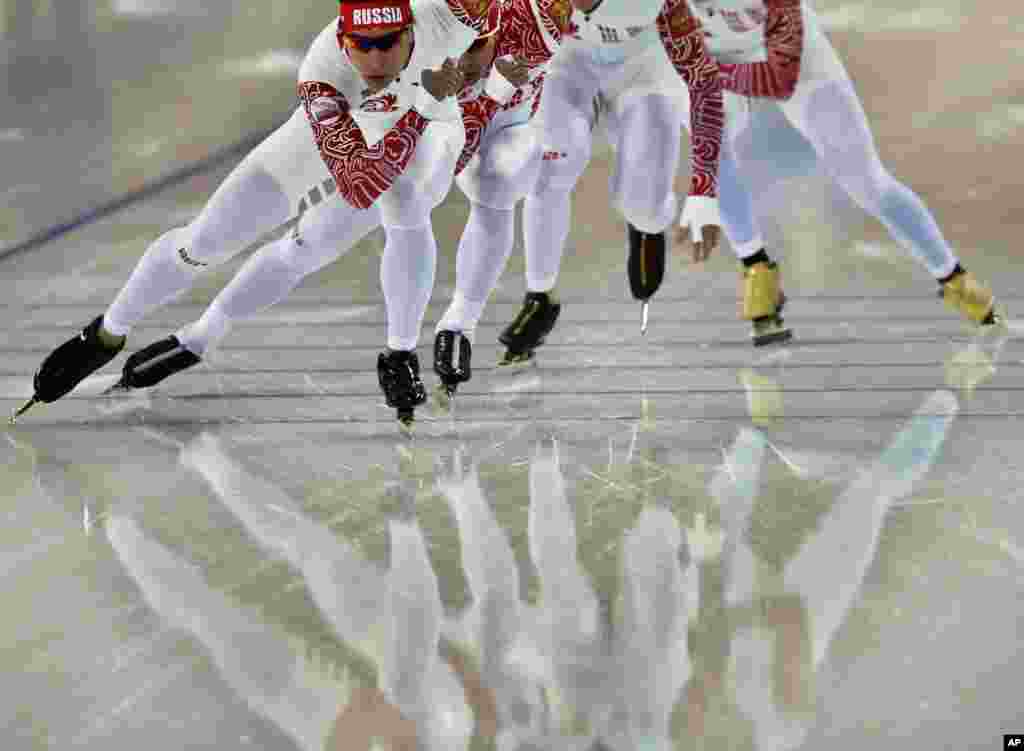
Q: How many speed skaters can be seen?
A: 4